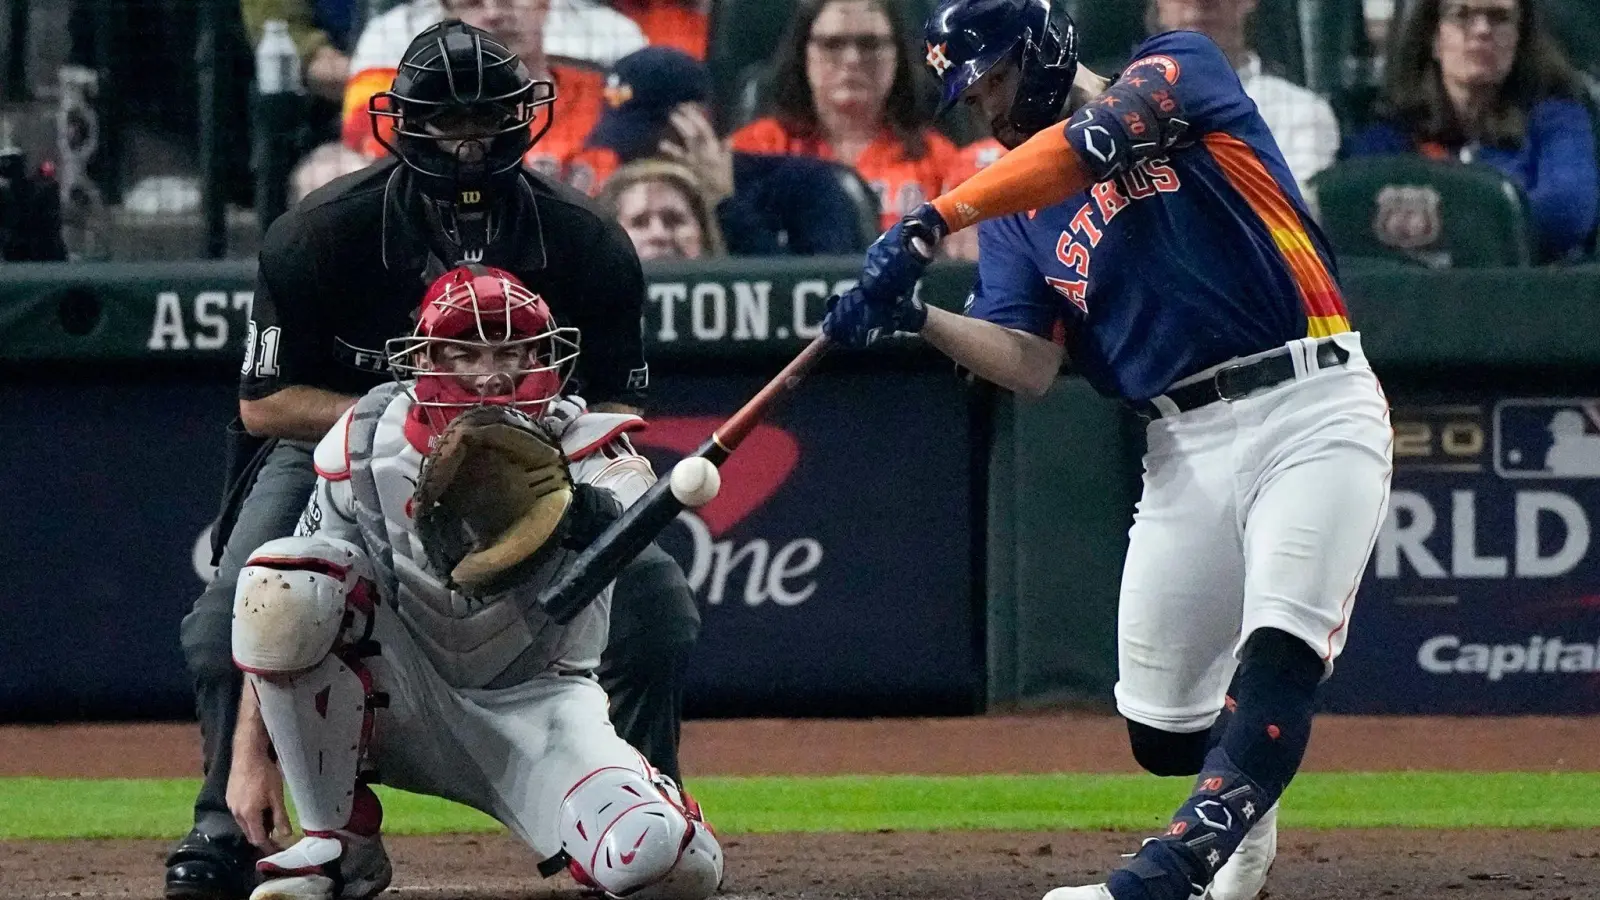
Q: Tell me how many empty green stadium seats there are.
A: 1